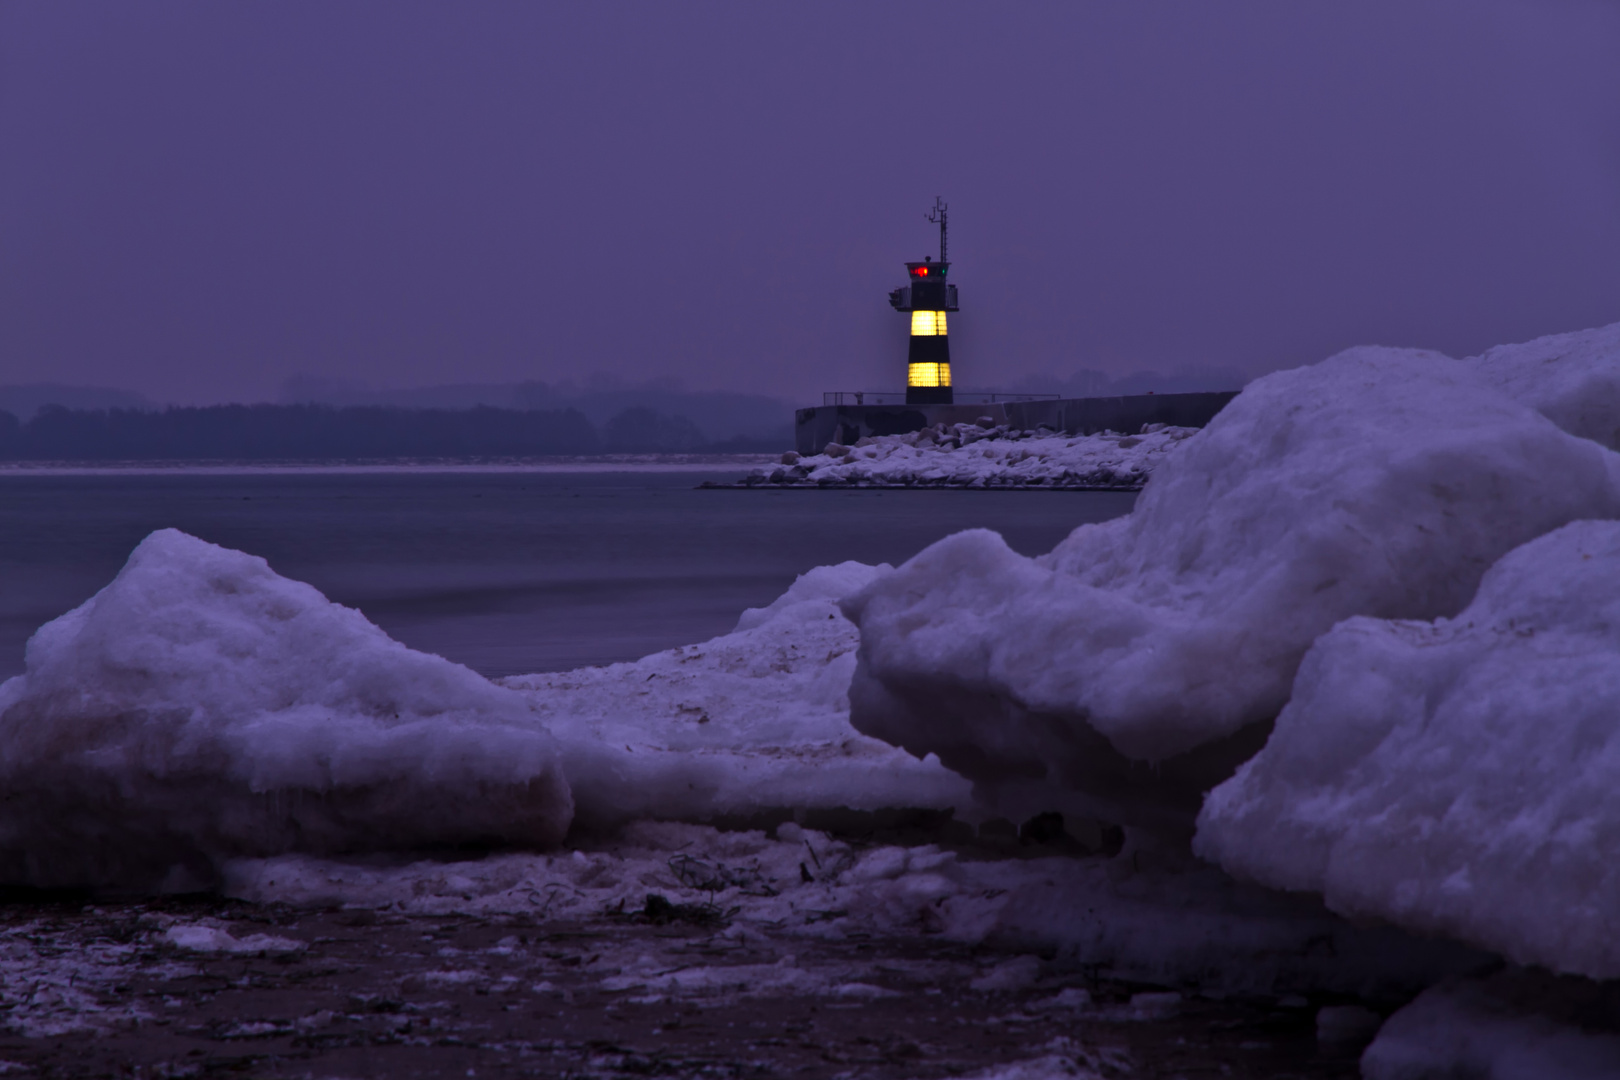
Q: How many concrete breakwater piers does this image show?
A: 1